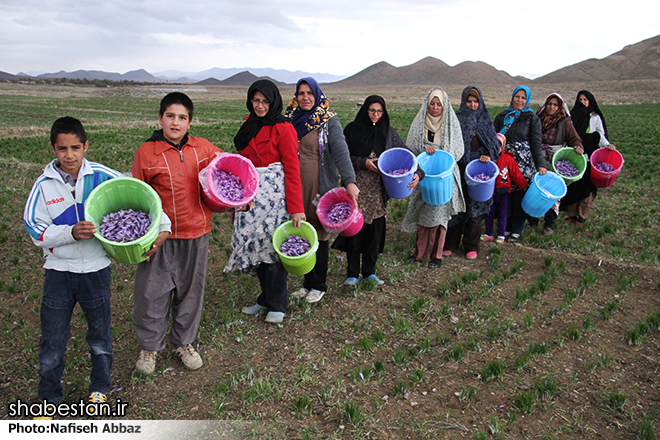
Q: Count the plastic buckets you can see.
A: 10